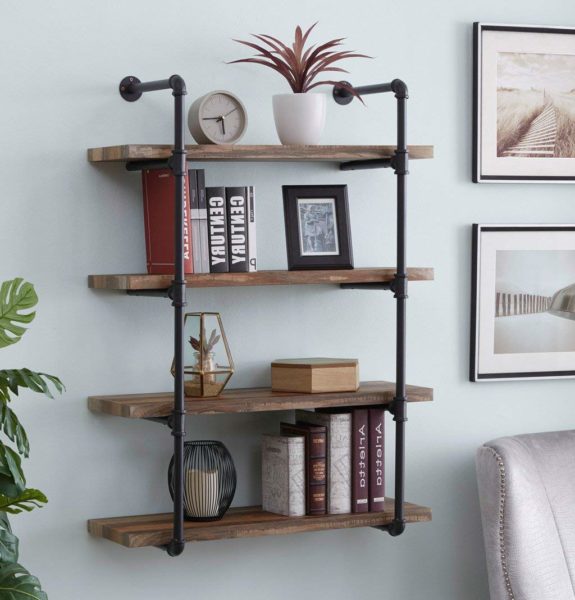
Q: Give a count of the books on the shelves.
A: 11